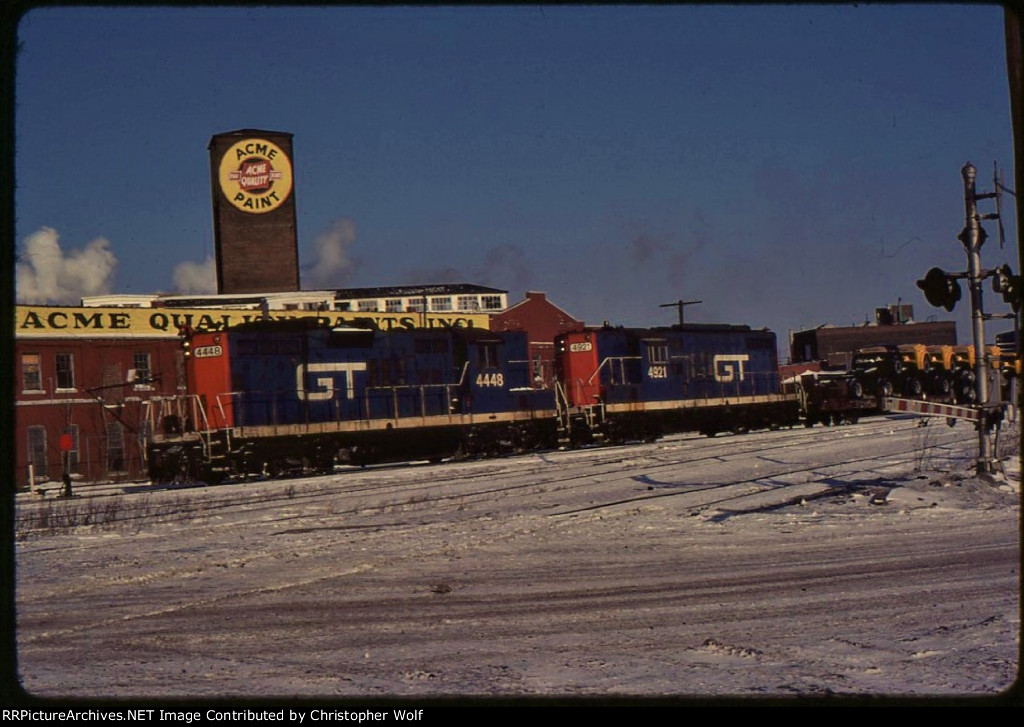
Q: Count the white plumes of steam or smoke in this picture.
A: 3